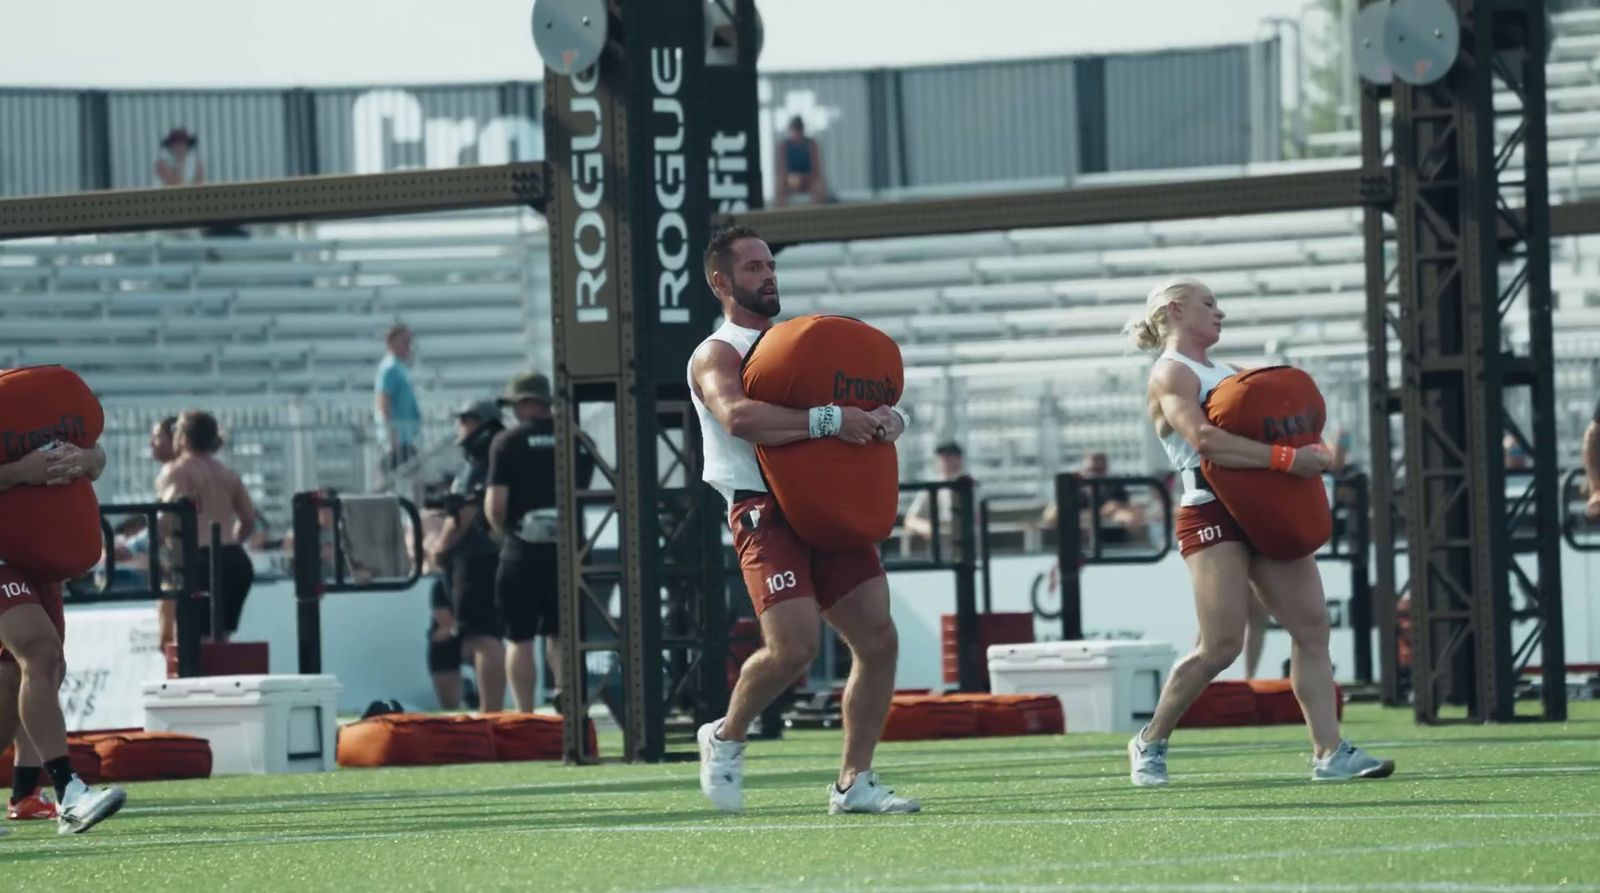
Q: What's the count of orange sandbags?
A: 11